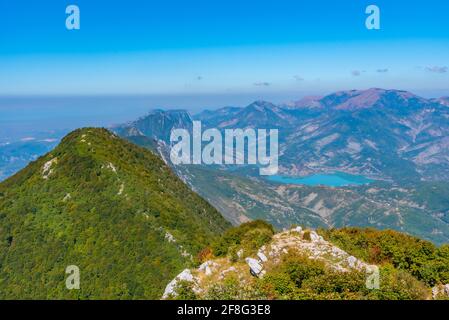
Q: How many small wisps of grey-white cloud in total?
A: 6